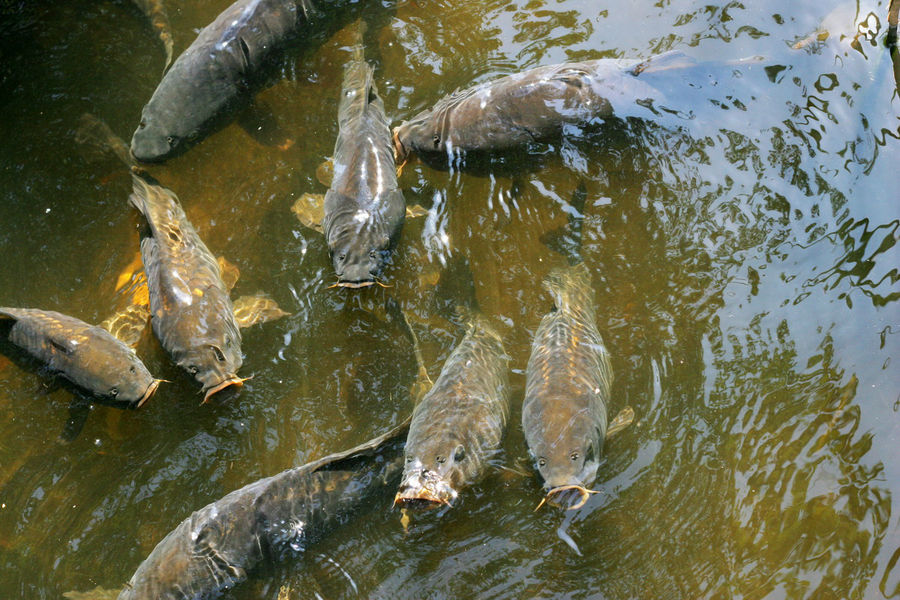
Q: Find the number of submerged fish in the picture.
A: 8